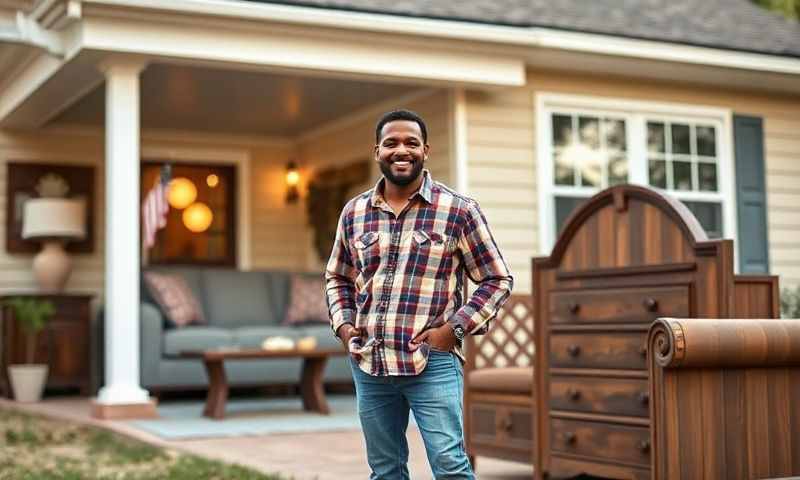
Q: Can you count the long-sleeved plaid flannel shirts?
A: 1